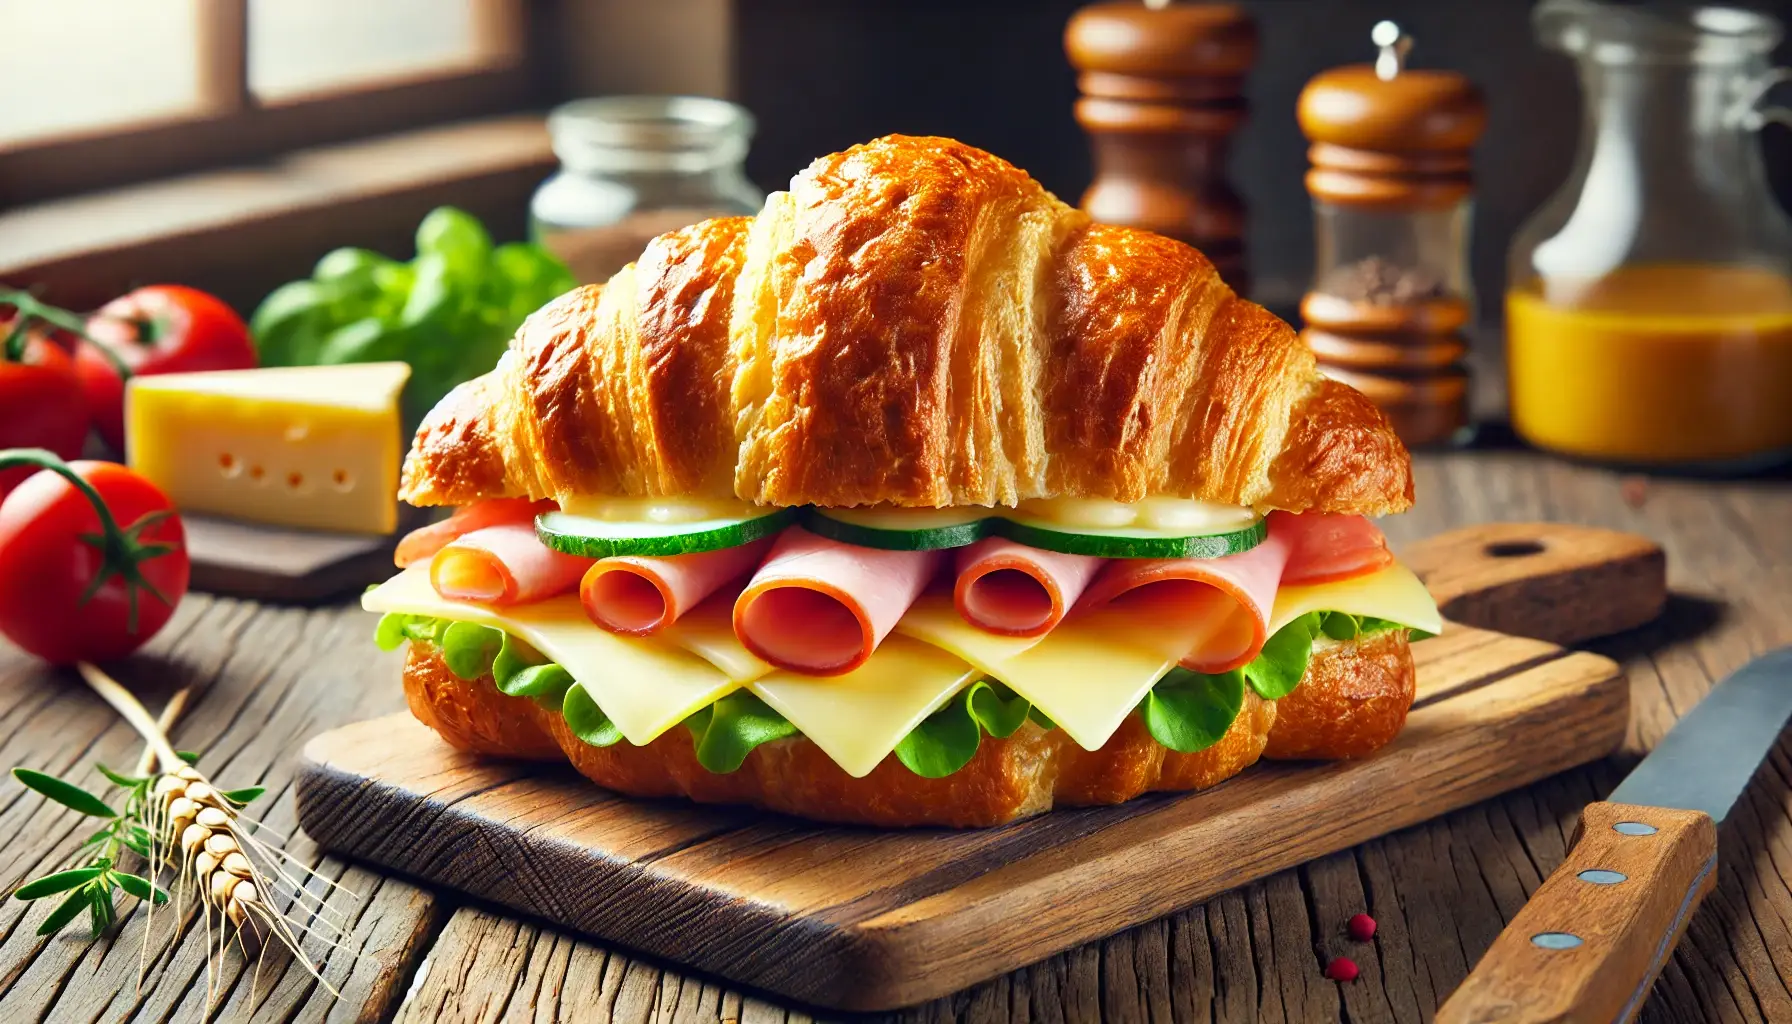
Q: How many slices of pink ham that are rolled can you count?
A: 5